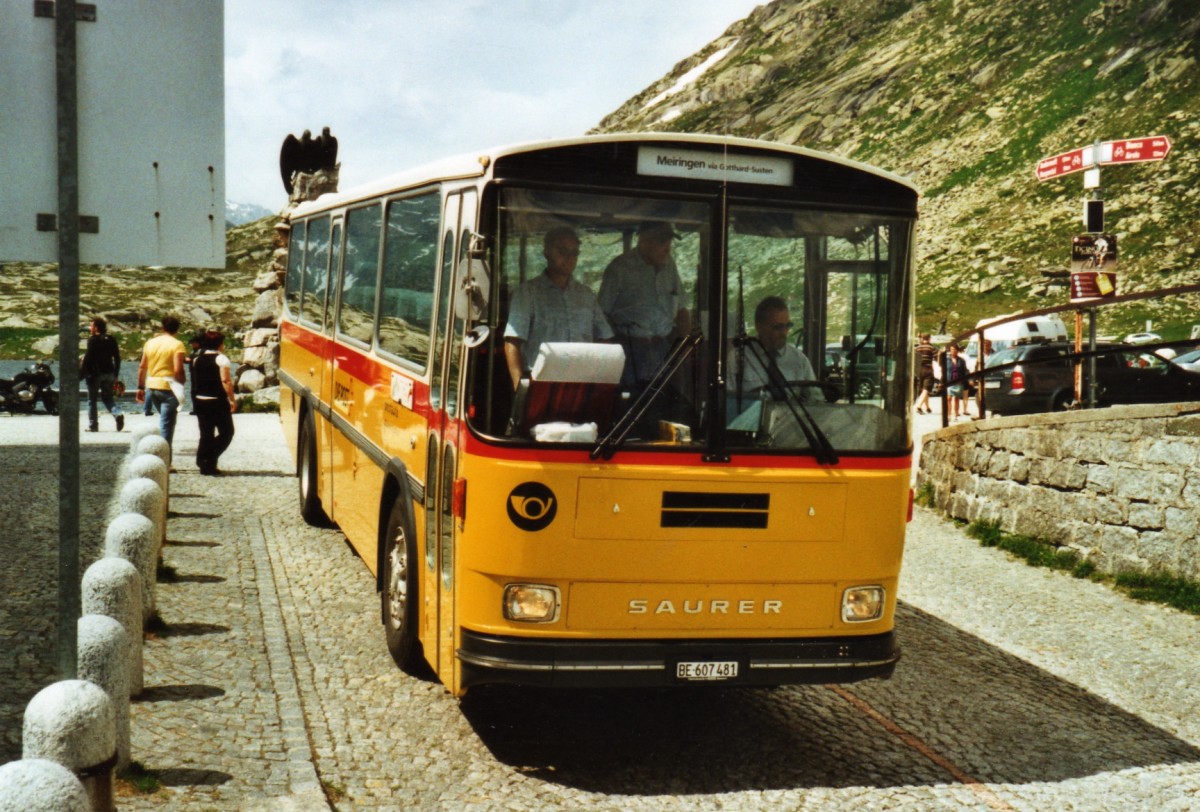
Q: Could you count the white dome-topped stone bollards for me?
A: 9